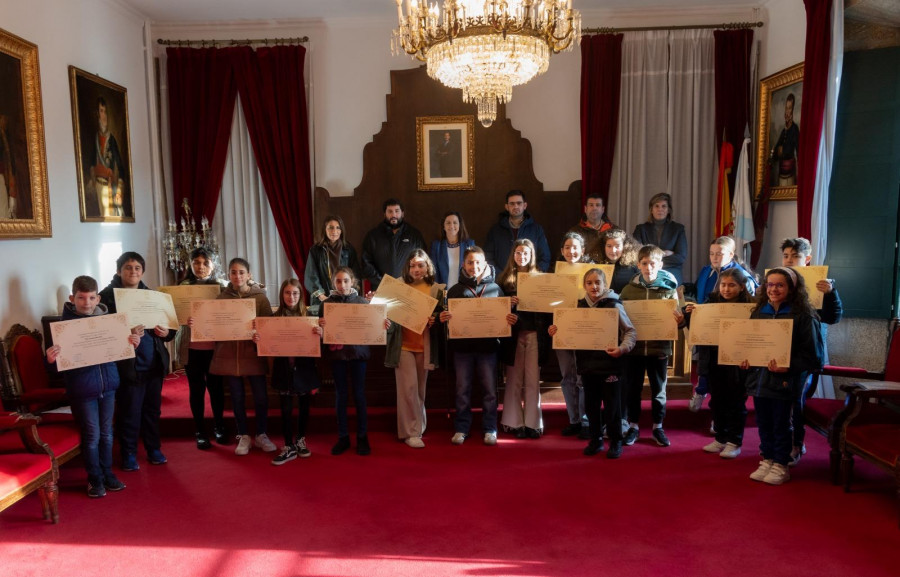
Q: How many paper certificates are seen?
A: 15